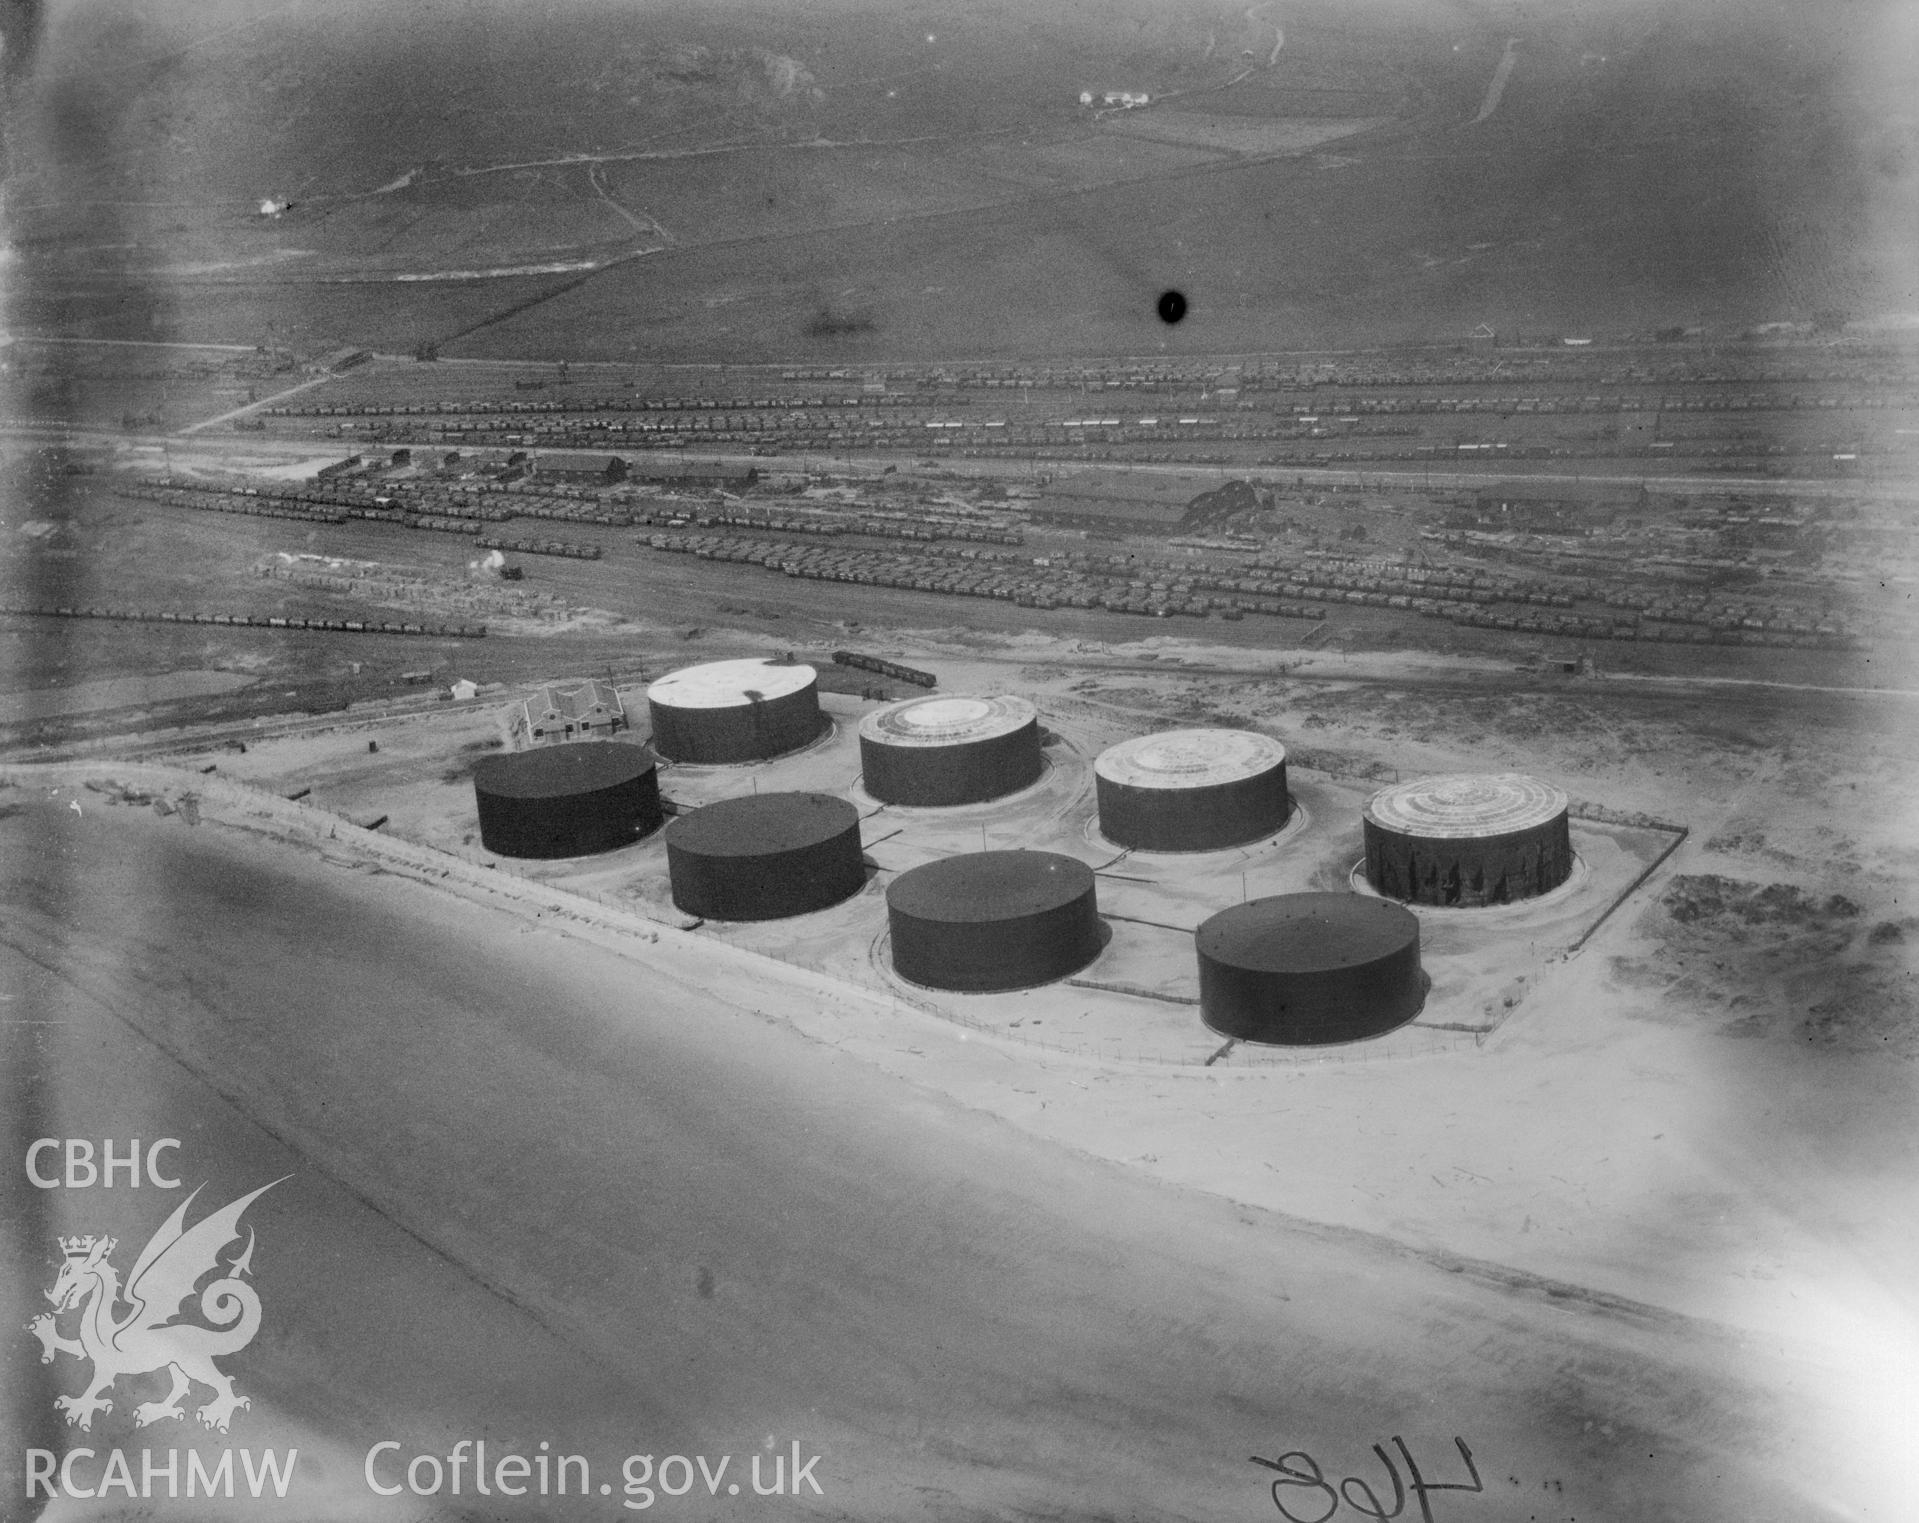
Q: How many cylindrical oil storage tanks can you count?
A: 8